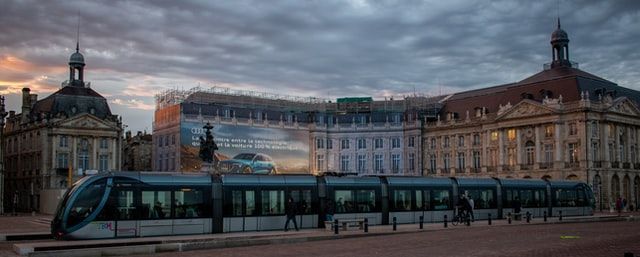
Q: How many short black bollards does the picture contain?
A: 11